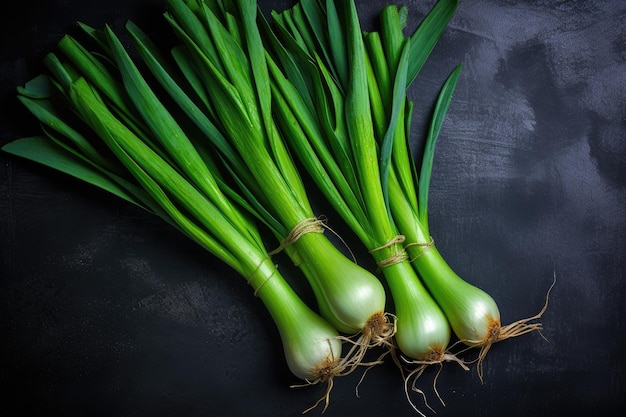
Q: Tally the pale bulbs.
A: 4